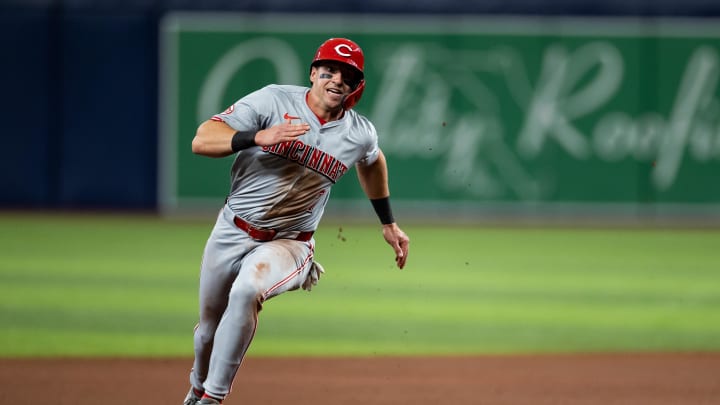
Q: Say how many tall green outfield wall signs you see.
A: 1